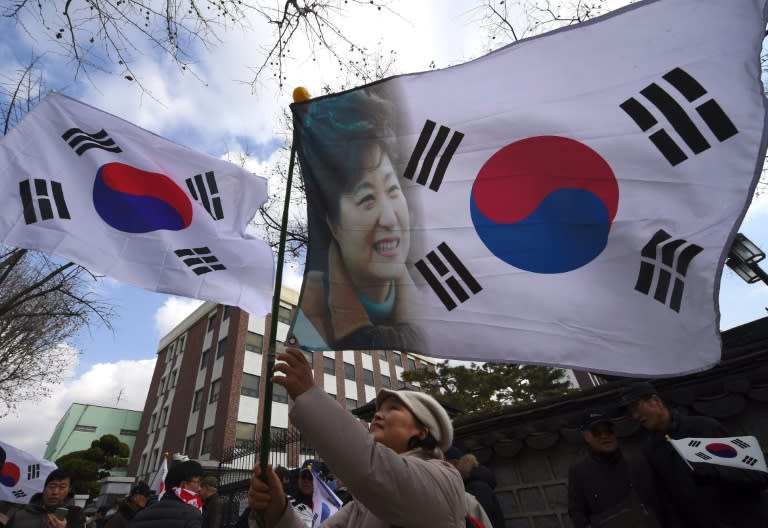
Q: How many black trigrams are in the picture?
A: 14